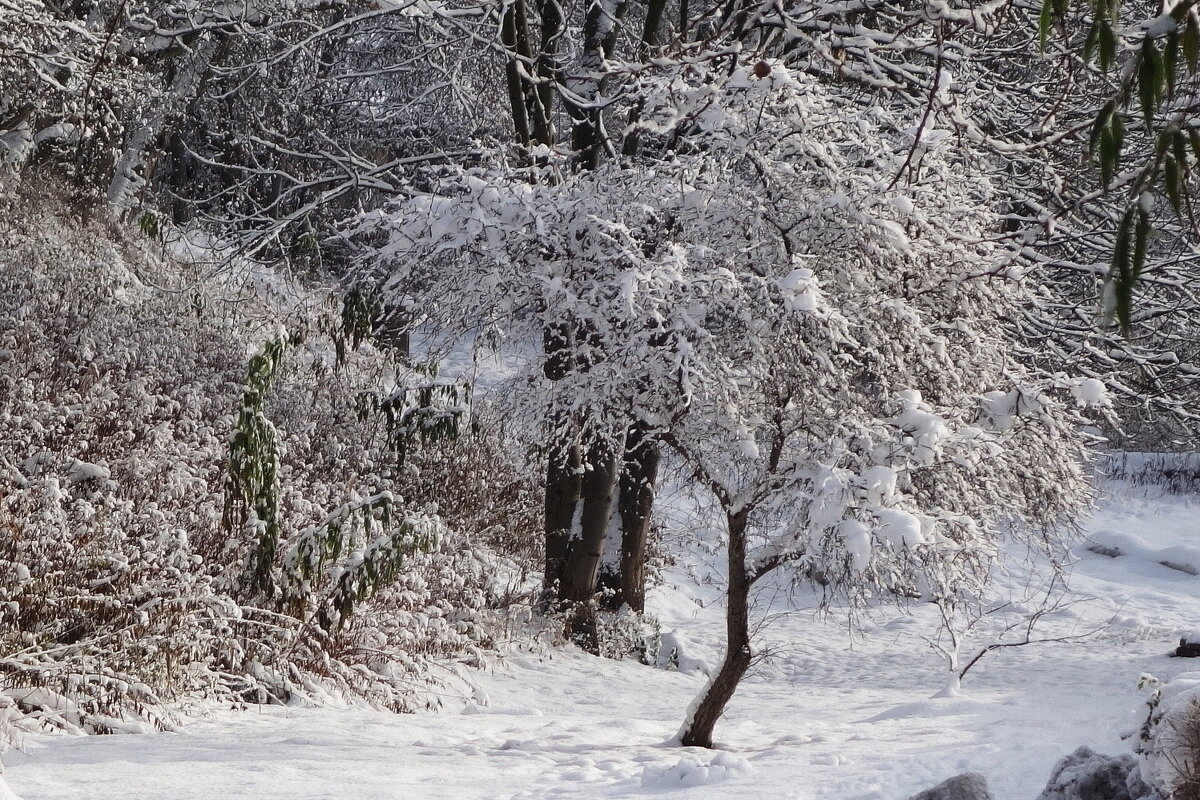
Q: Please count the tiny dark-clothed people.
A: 0